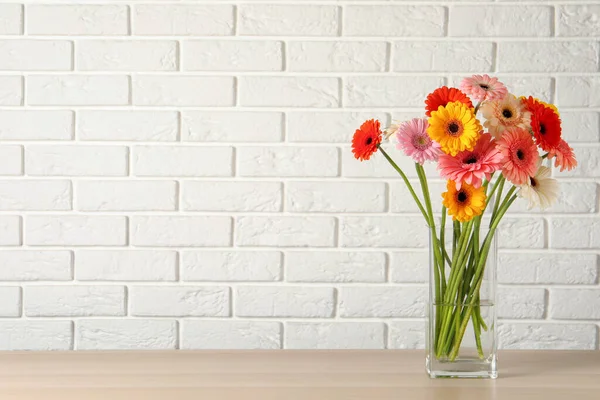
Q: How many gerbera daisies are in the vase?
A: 14